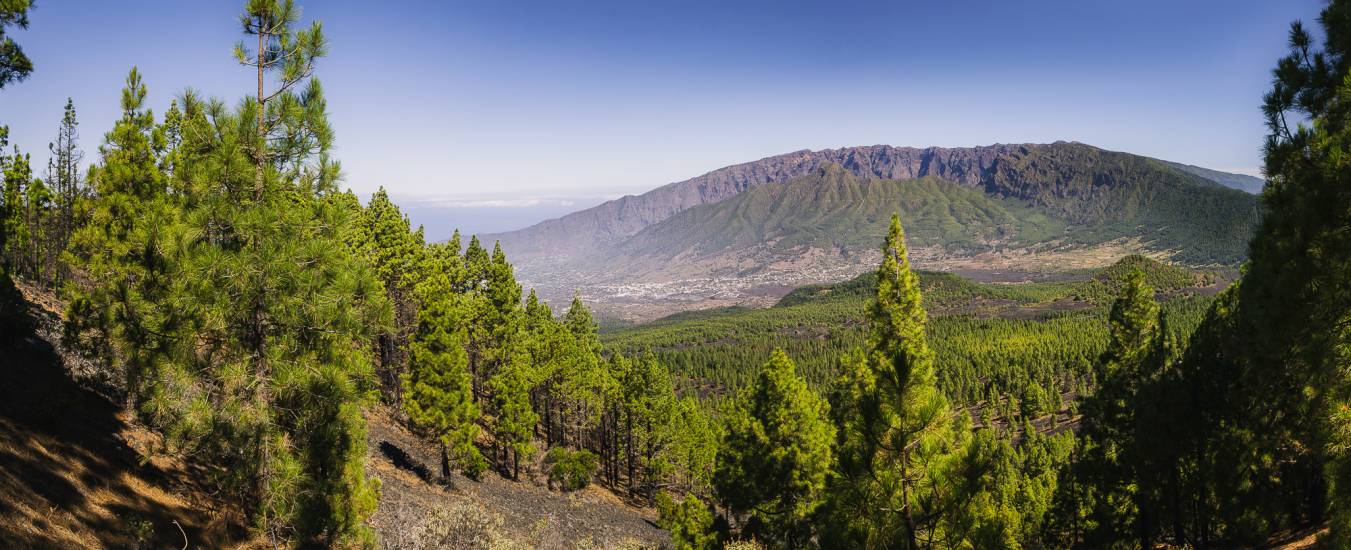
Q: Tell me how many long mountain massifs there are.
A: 1